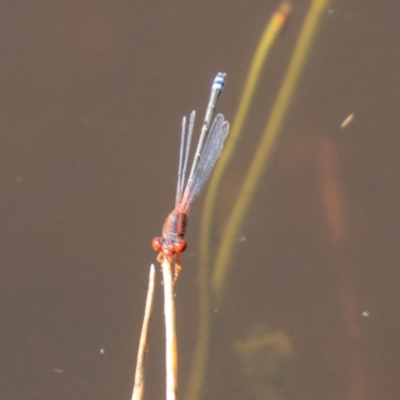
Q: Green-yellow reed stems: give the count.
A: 2